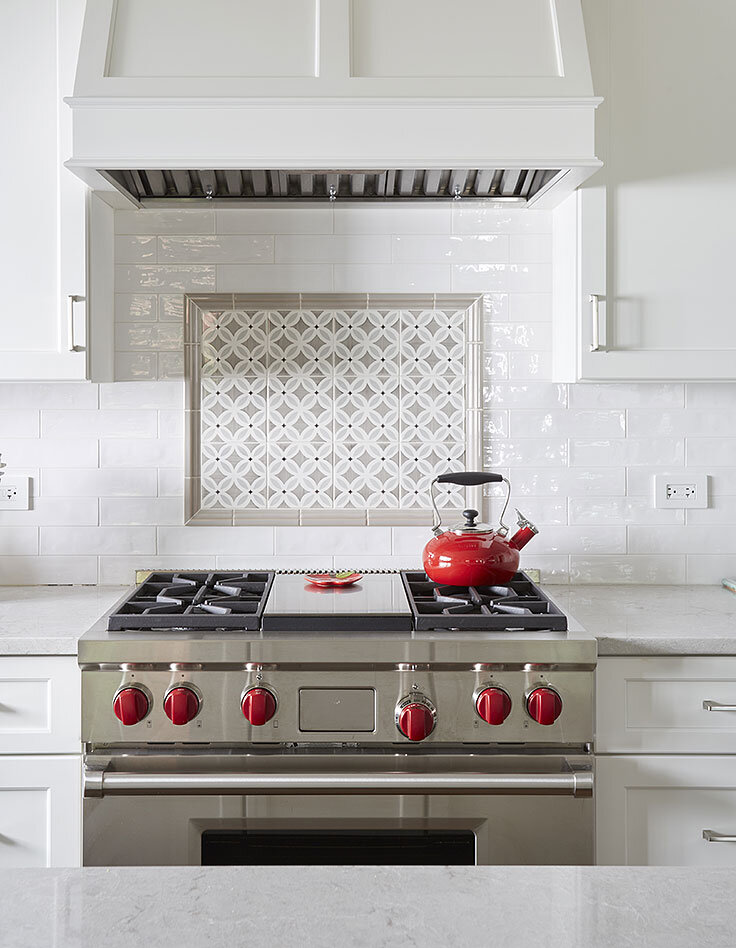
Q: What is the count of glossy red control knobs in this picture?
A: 6